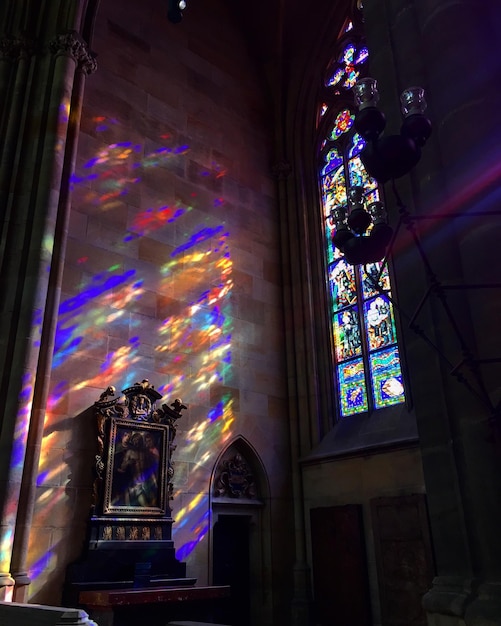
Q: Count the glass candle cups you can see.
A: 5